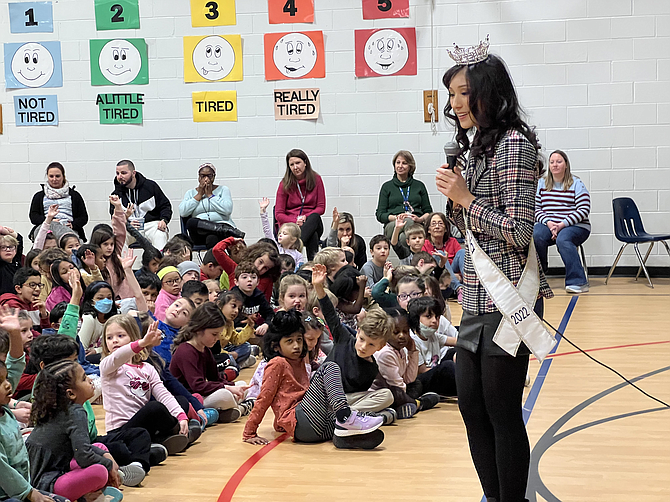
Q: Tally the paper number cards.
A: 5